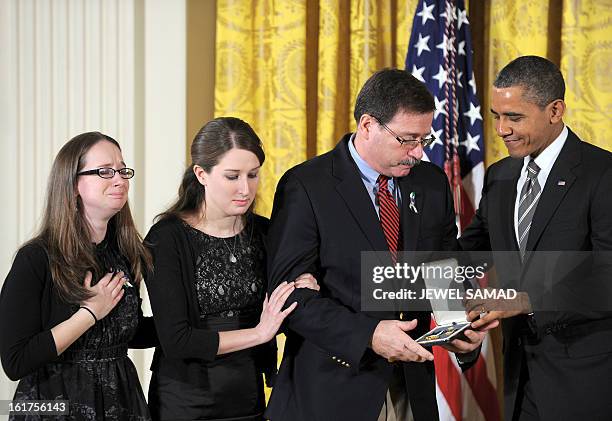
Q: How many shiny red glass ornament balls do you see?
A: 0